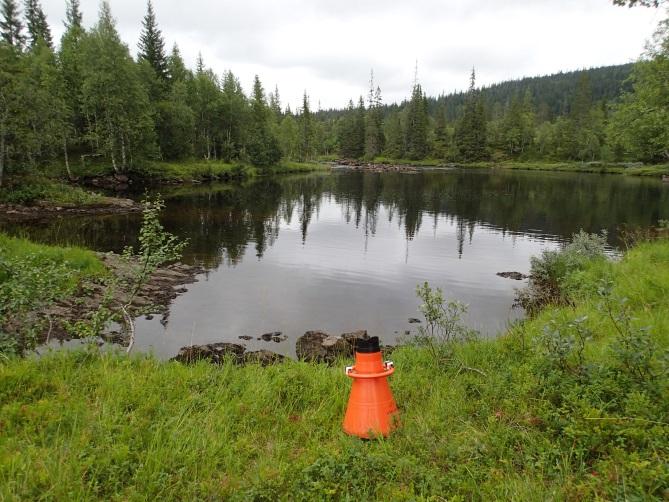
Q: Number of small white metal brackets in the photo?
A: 2